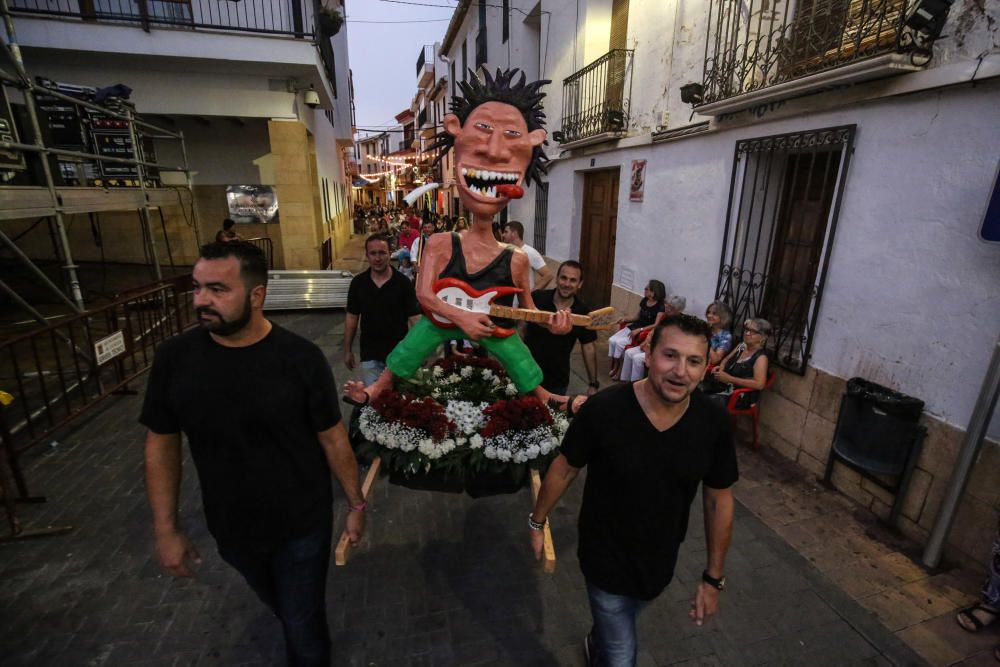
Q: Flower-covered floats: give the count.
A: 1